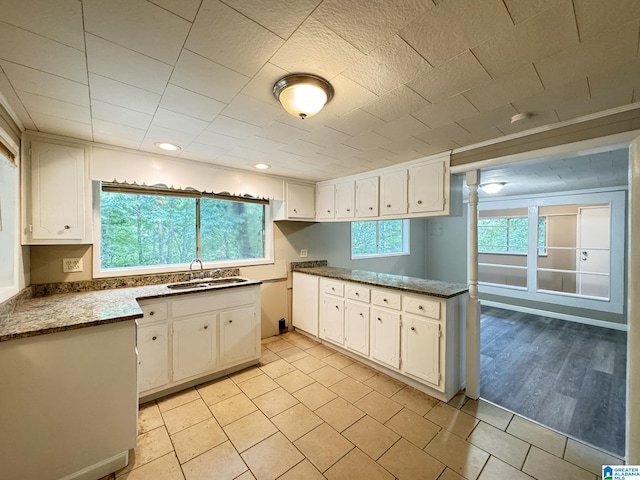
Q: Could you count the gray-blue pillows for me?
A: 0